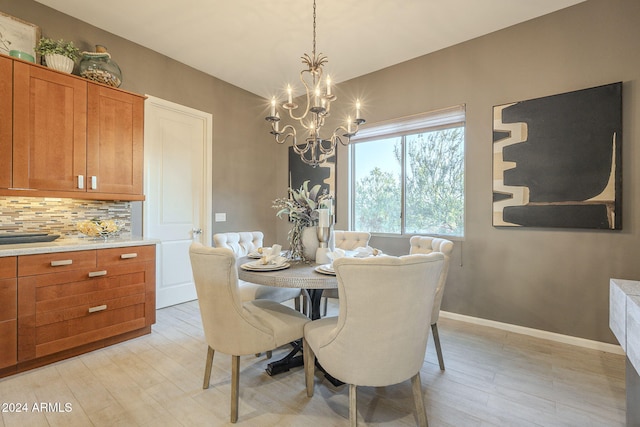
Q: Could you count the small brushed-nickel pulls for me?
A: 6